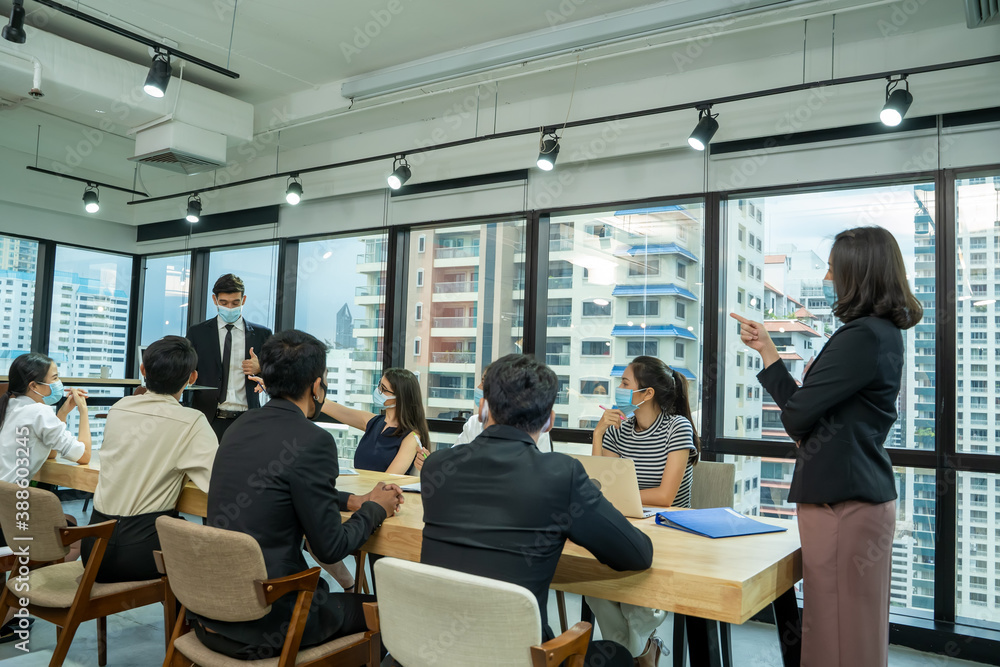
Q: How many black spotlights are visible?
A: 9